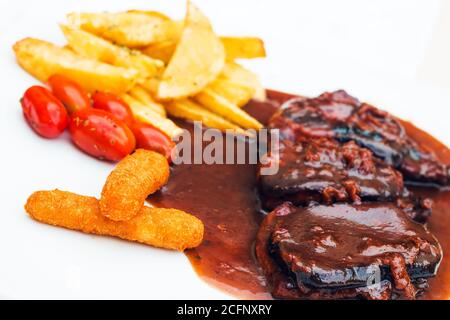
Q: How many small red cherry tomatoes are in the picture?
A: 5